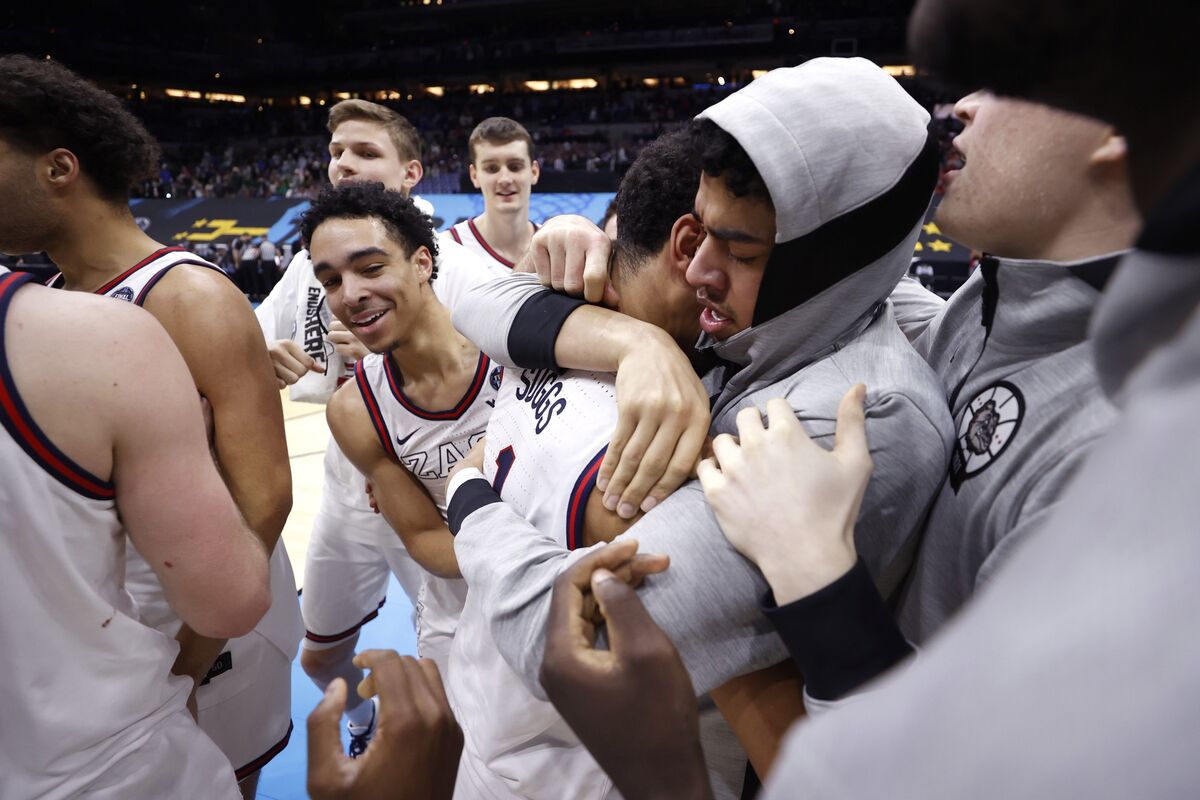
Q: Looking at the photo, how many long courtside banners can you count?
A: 1